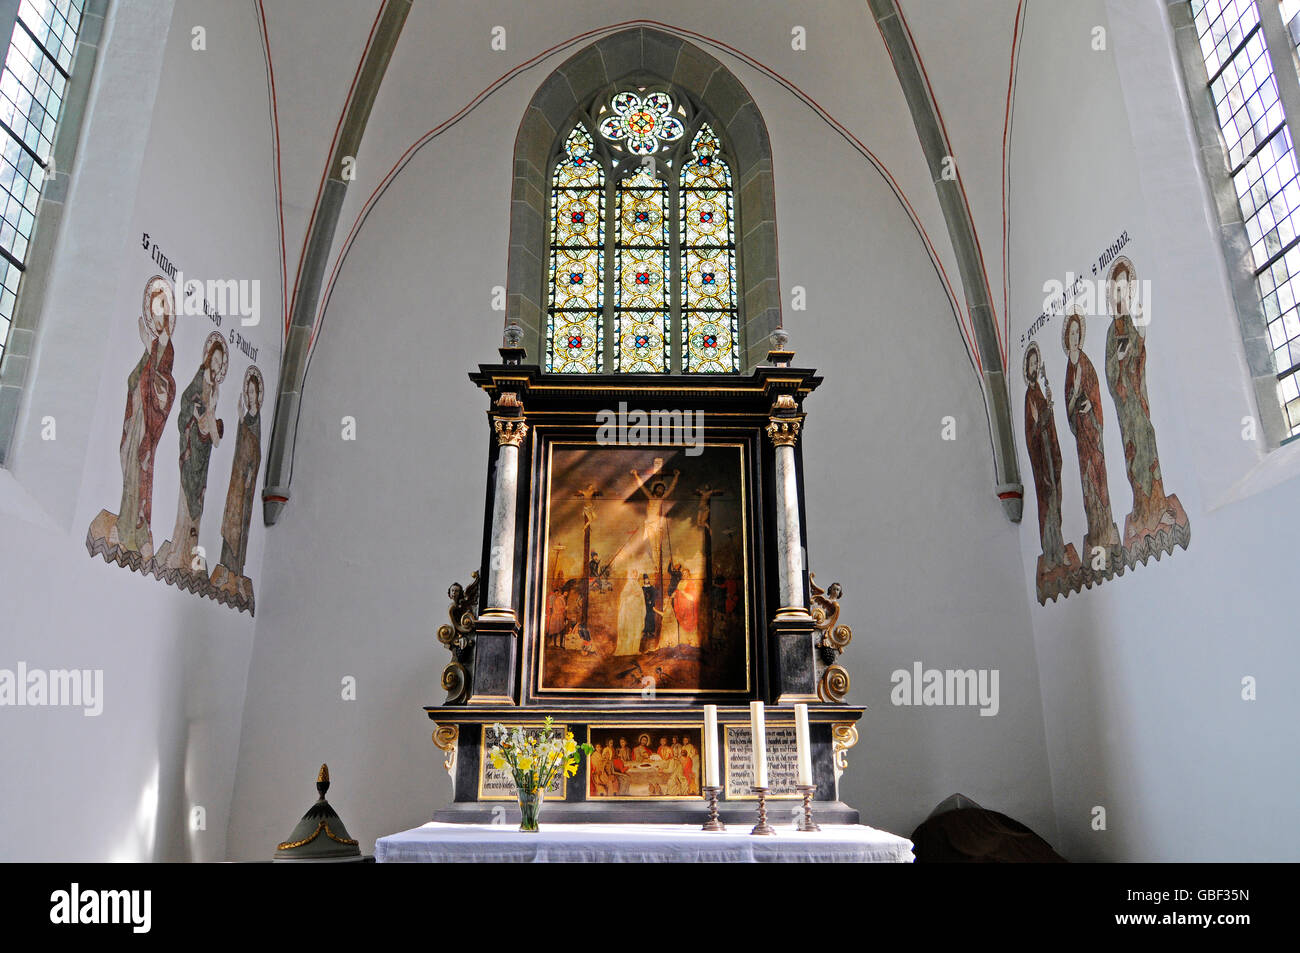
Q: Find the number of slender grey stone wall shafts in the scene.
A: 2